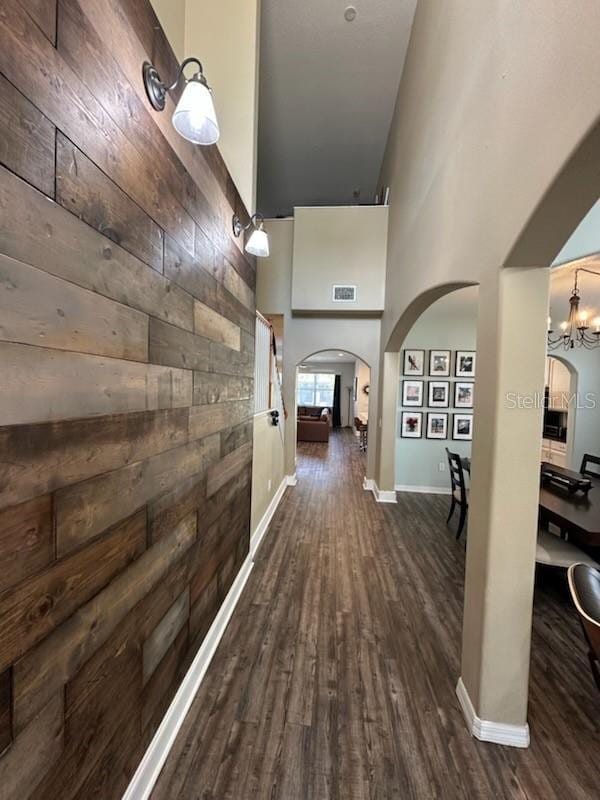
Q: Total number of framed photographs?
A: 9